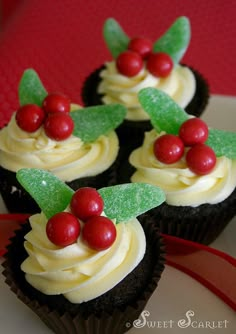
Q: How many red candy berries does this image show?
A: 12